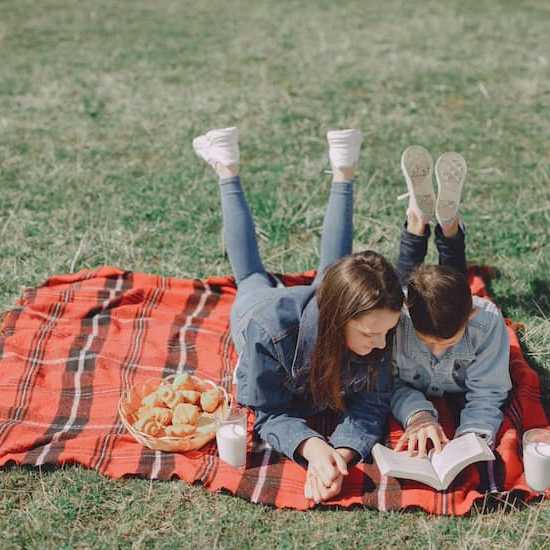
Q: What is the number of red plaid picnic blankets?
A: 1